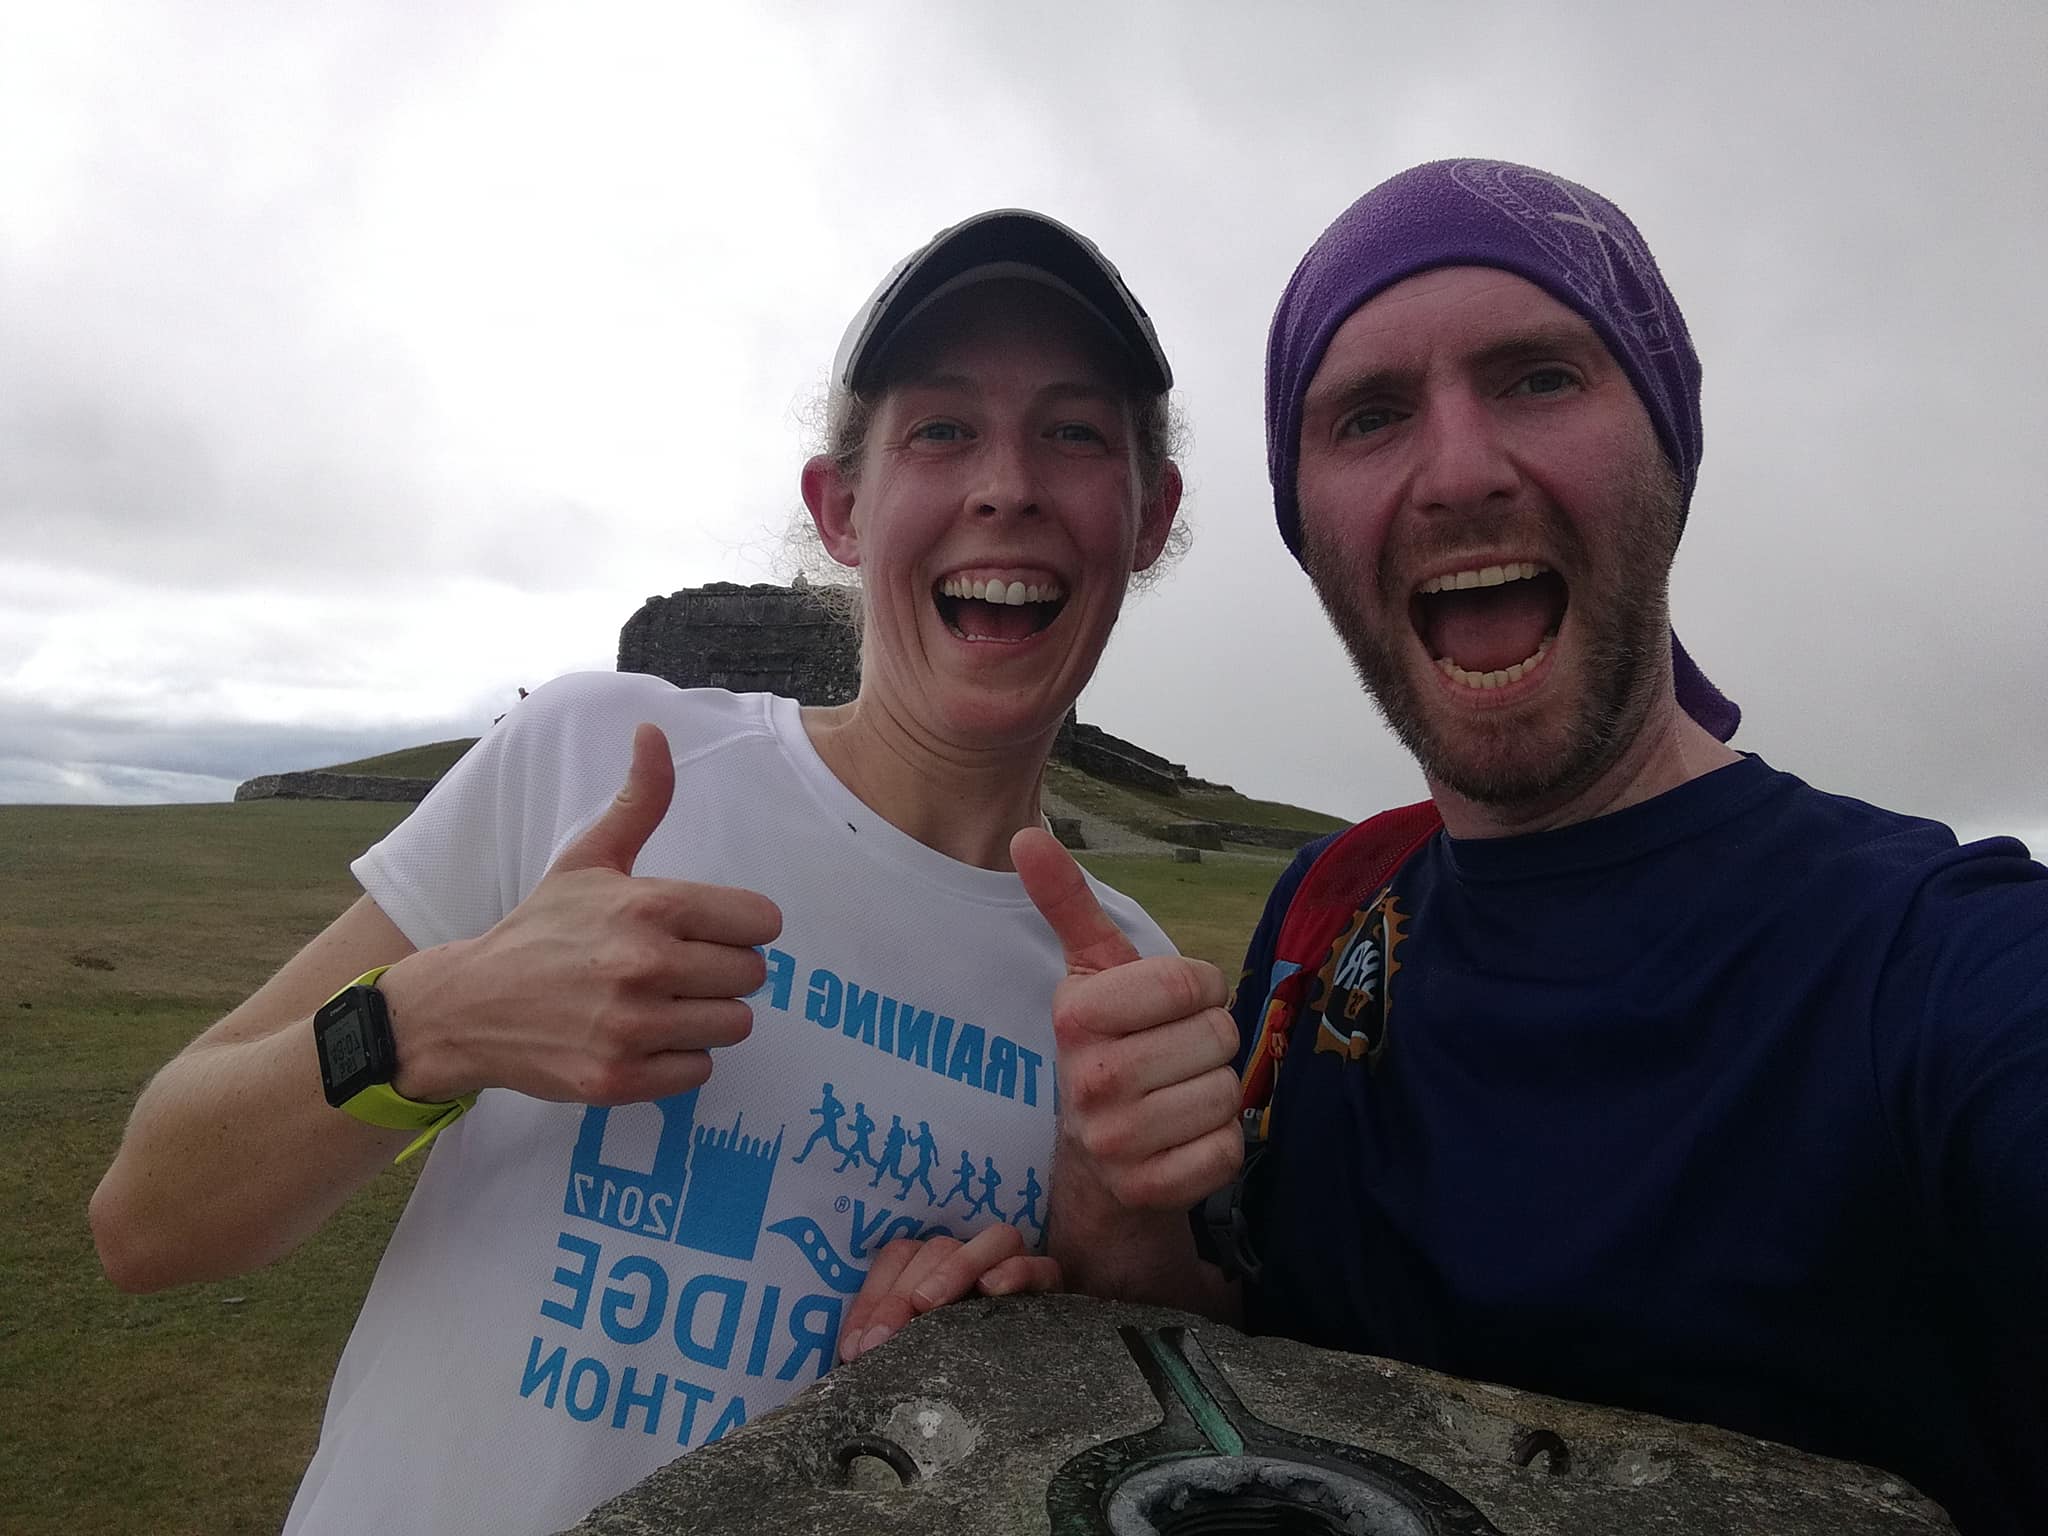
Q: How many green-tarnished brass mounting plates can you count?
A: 1